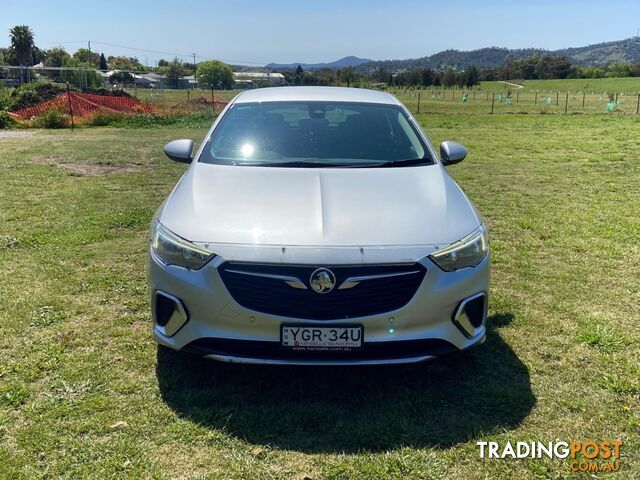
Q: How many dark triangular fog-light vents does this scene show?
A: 2